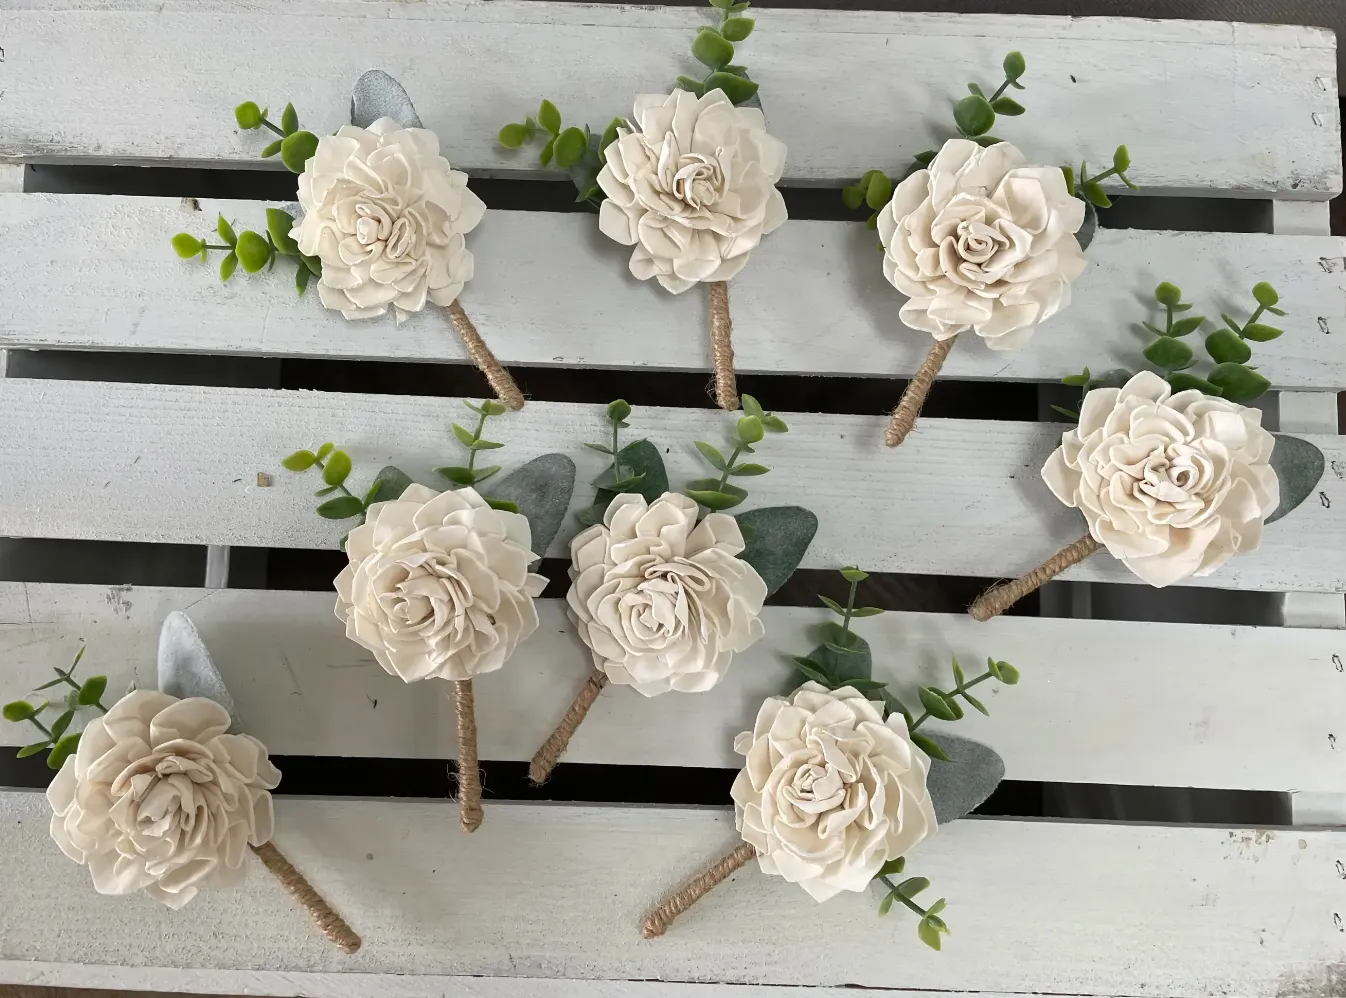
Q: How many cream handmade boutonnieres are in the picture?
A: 8